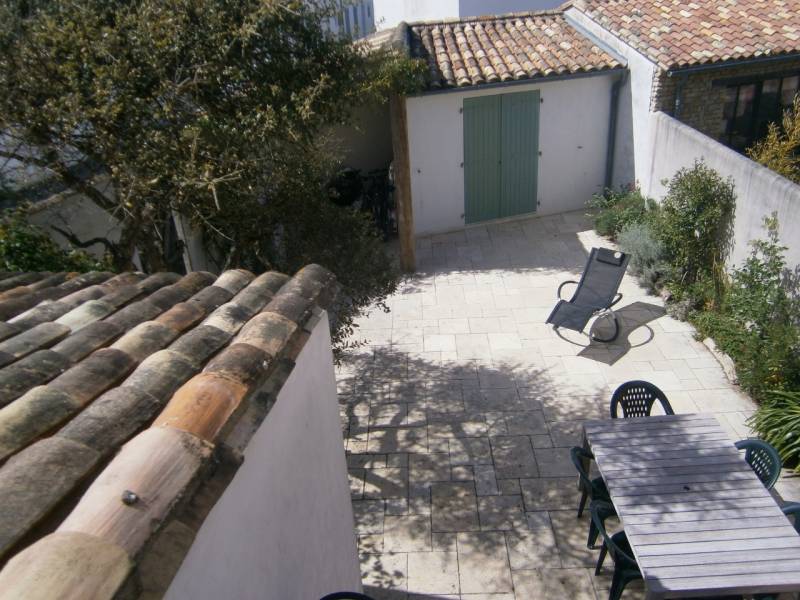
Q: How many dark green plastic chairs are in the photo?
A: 5